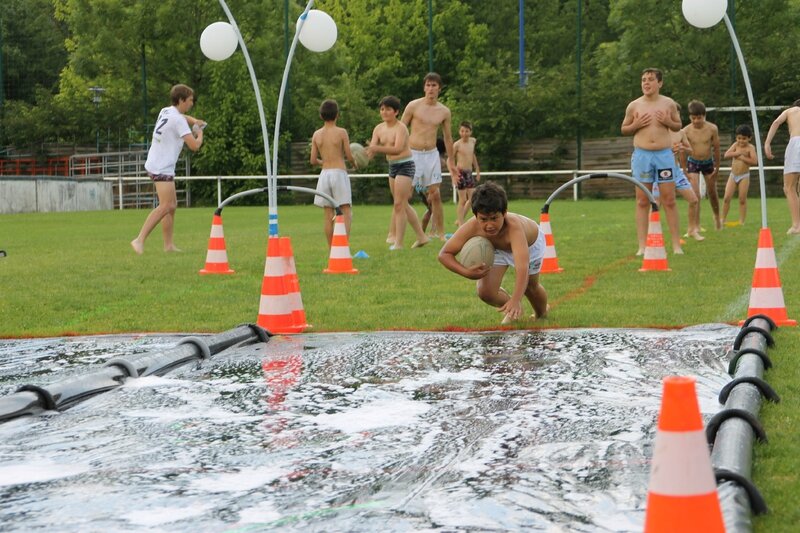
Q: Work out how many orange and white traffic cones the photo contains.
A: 8